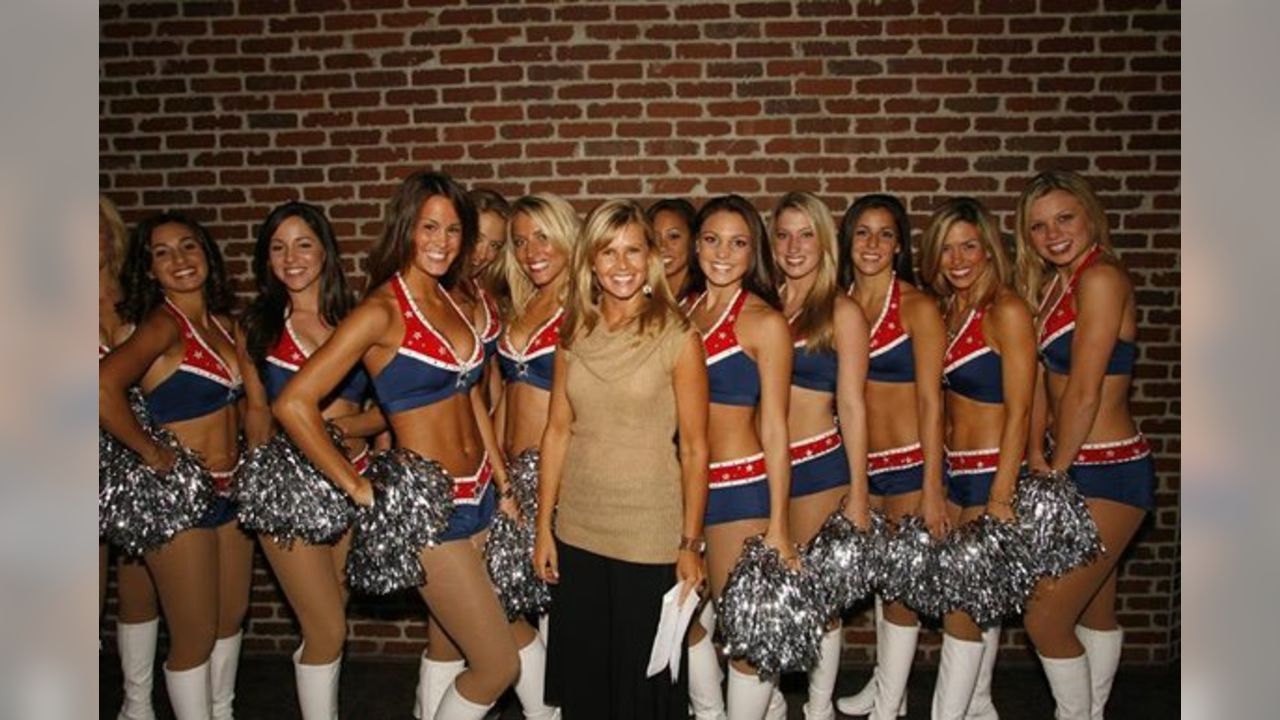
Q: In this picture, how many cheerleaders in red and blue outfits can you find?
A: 12